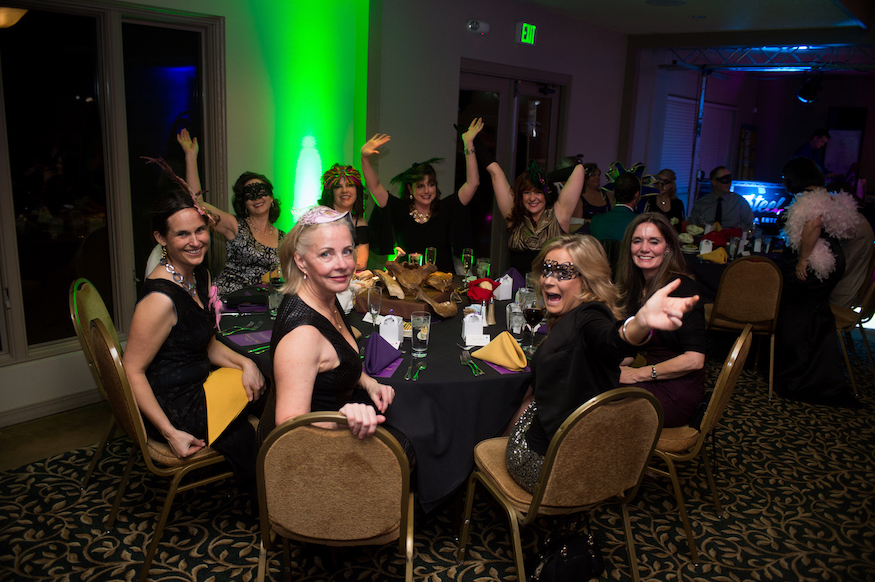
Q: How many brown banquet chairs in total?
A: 7